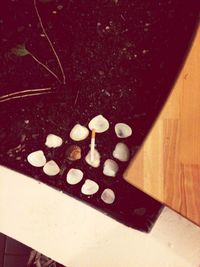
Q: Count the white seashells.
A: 12